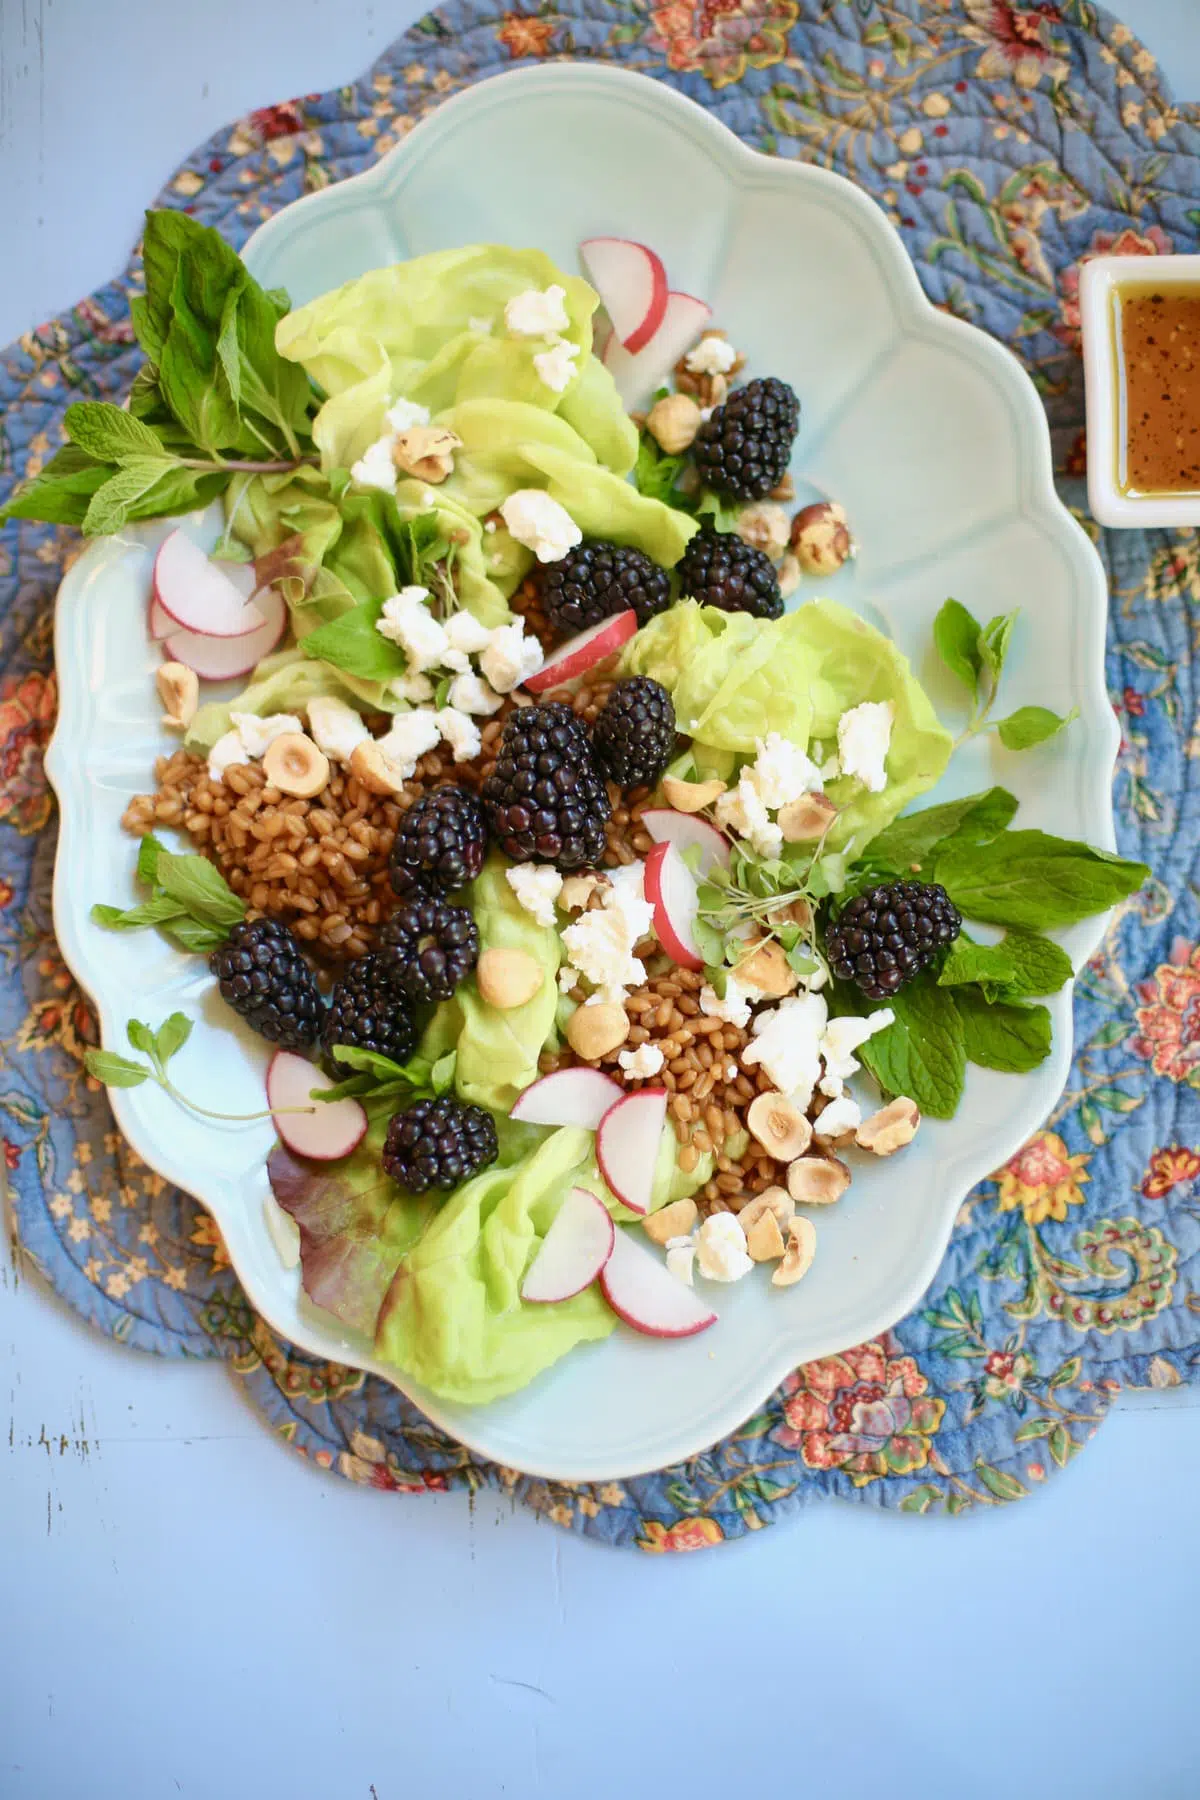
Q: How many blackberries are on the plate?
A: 11